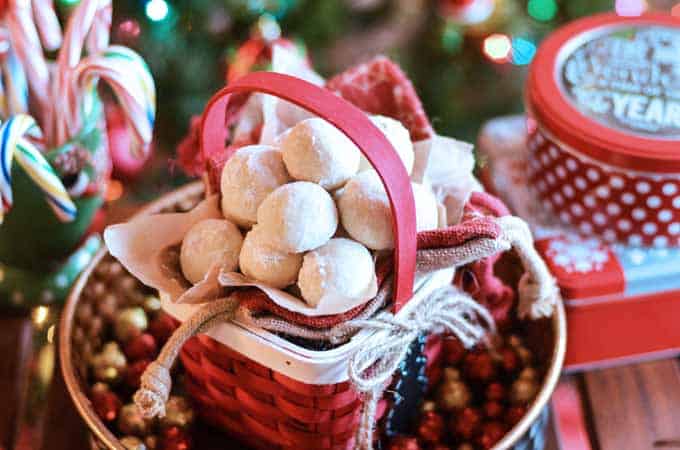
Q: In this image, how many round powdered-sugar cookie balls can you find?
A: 9